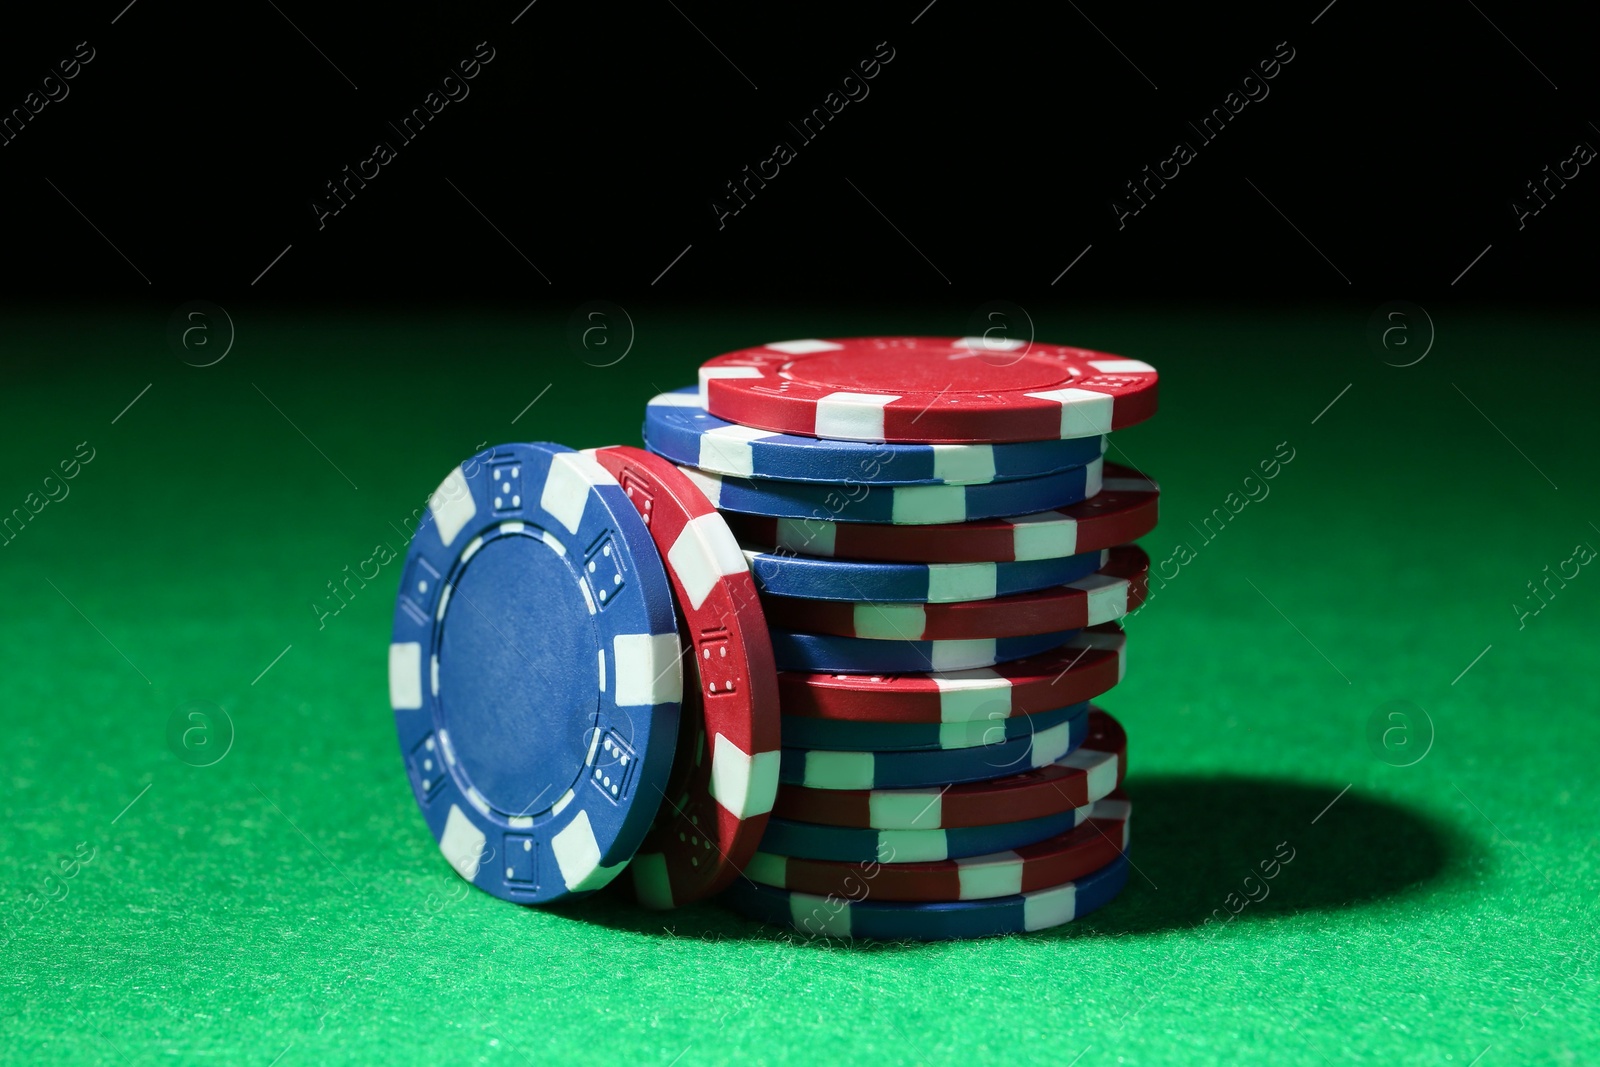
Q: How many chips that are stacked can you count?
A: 14